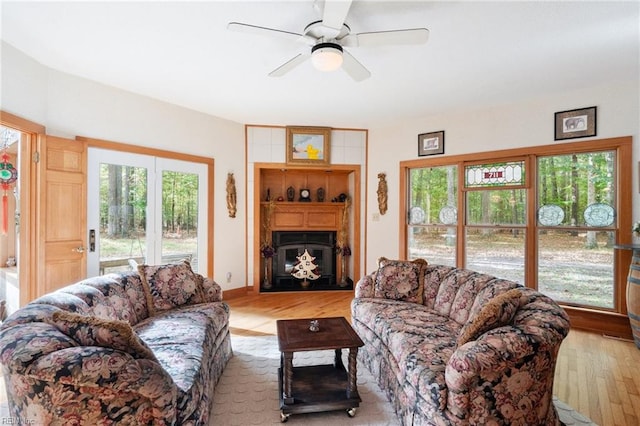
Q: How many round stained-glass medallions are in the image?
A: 4